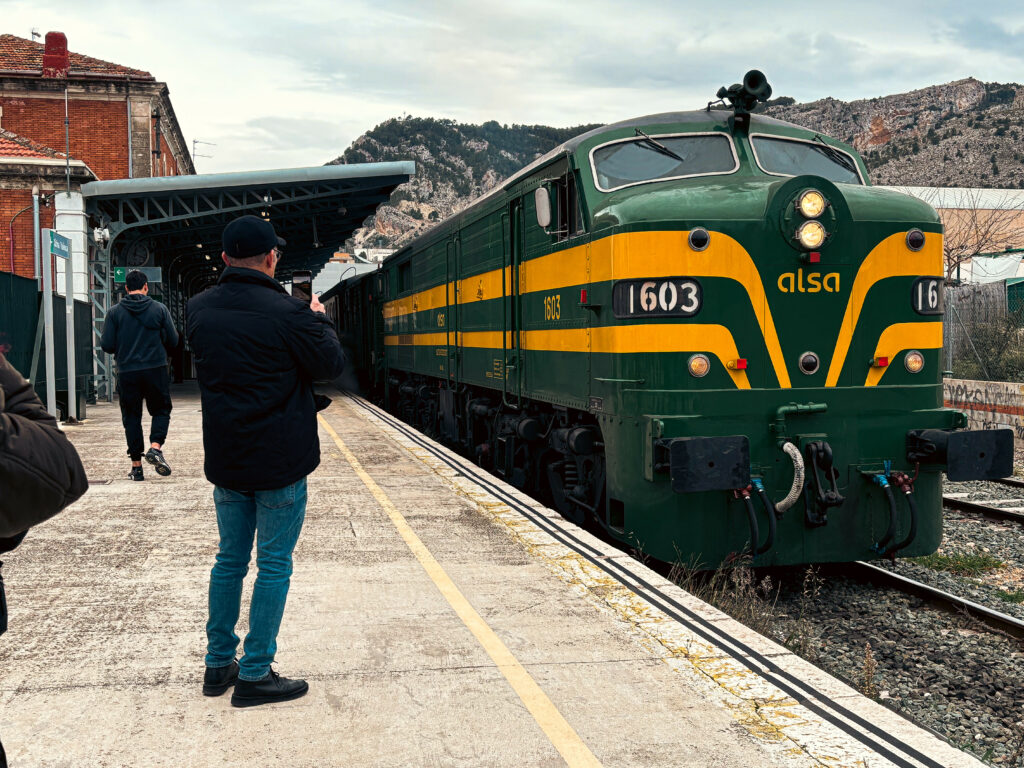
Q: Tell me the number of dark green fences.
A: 1